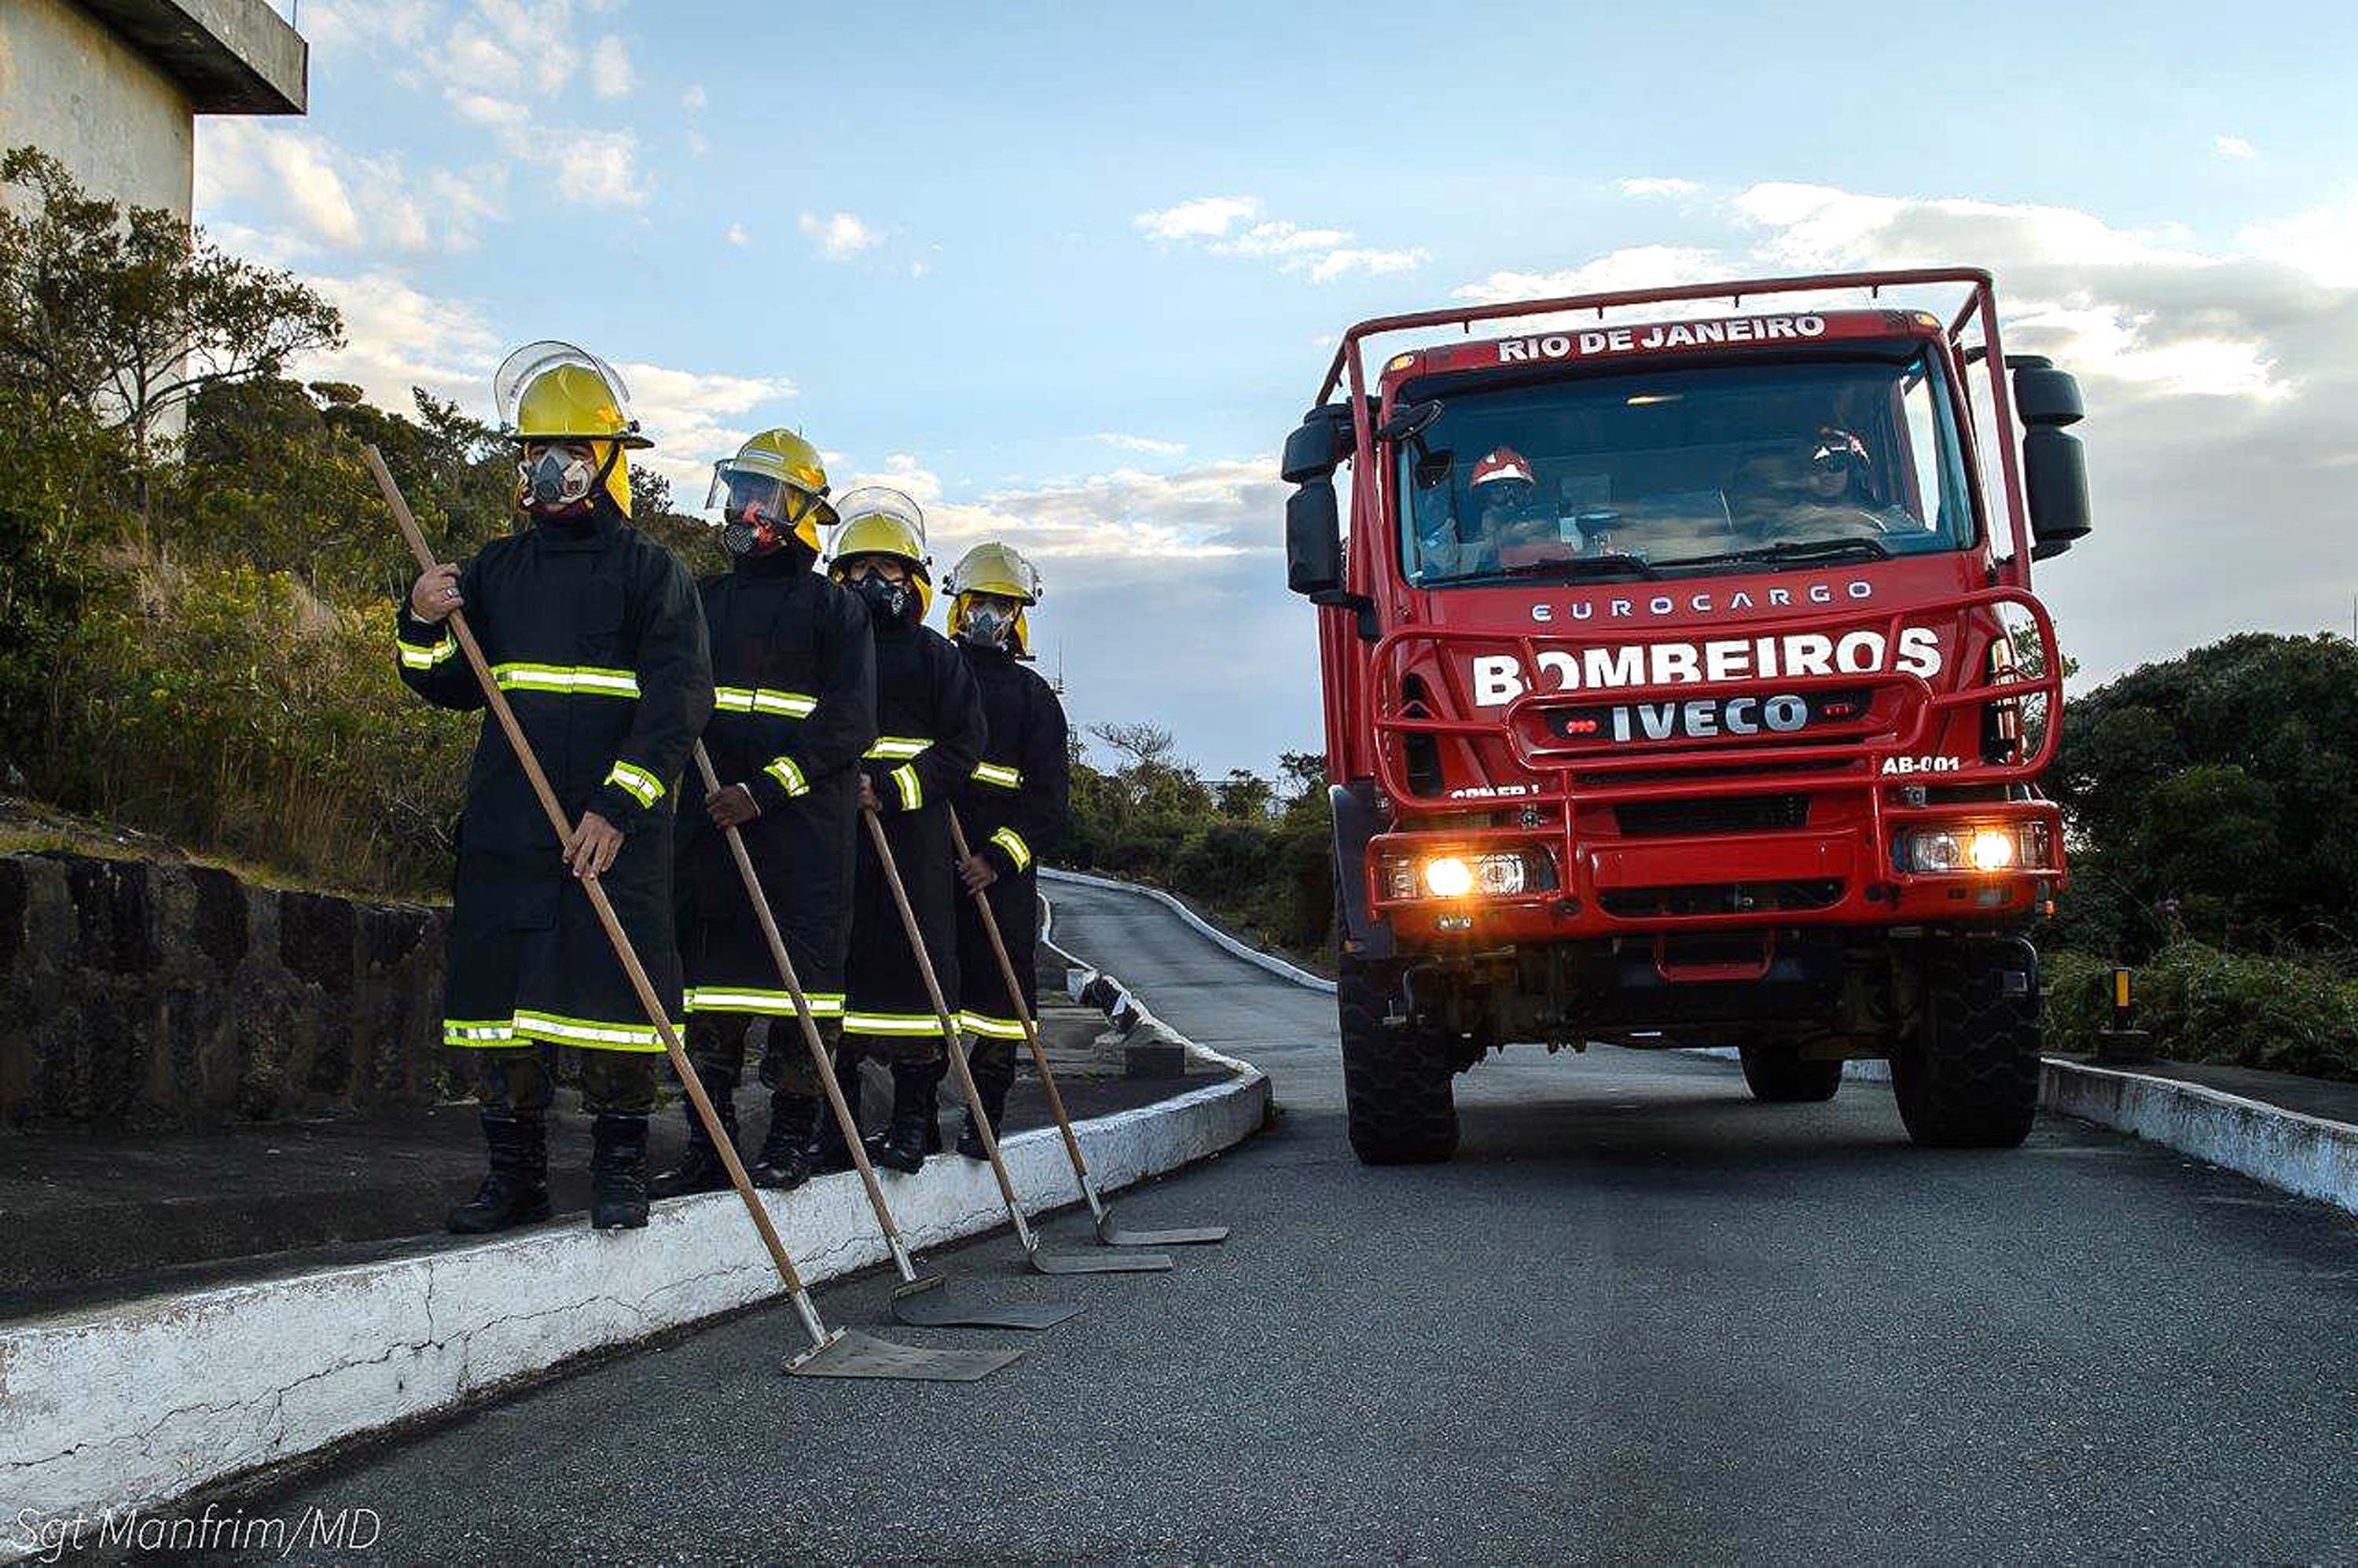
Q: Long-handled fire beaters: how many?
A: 4